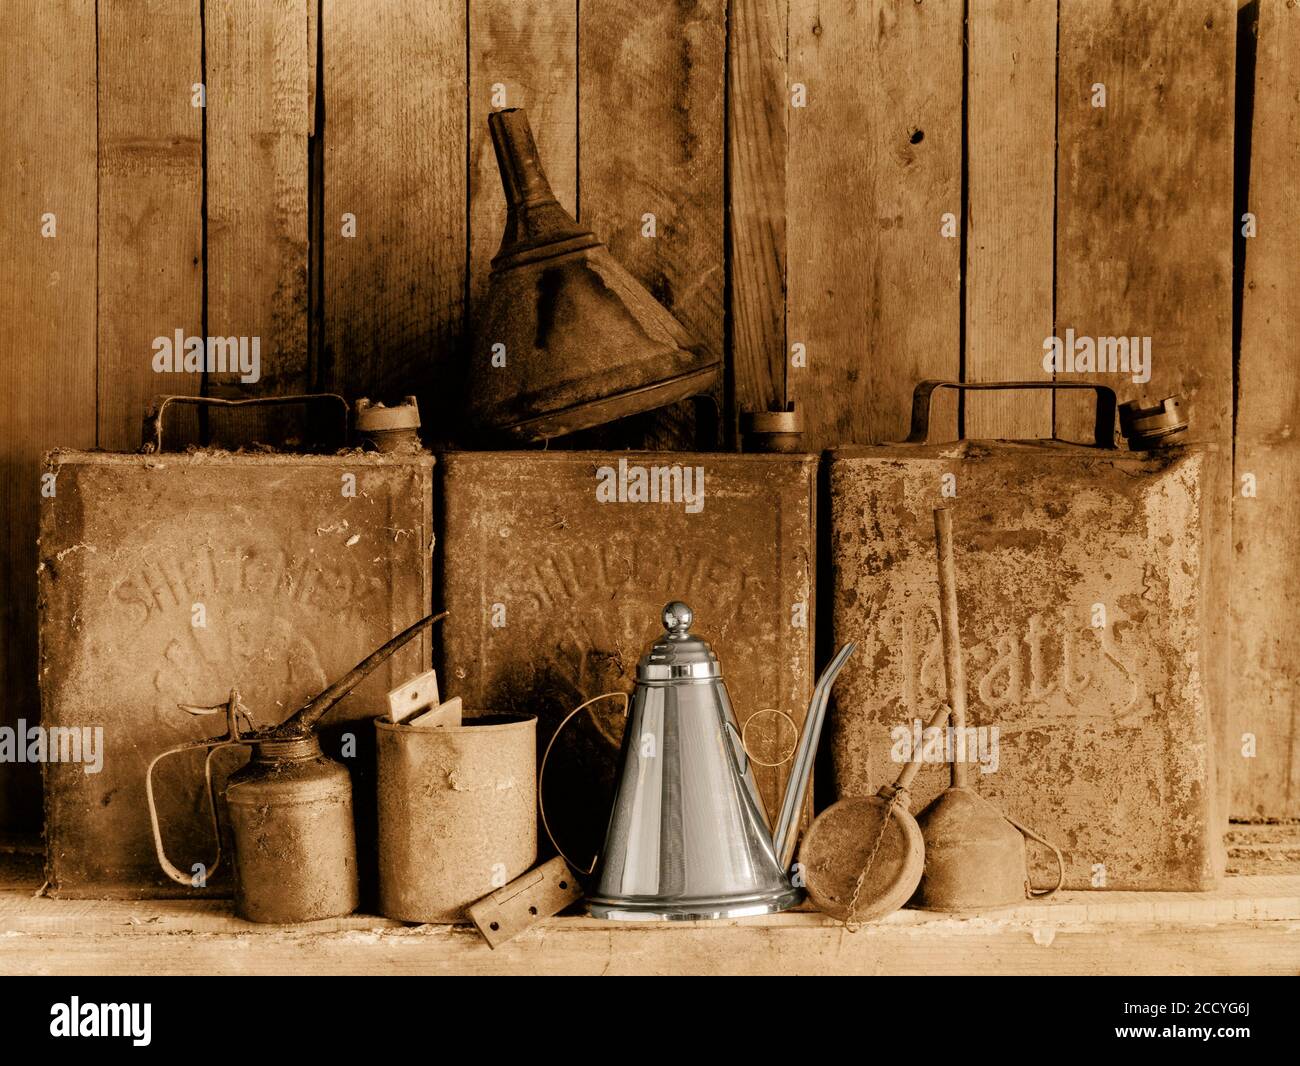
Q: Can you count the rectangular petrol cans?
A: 3